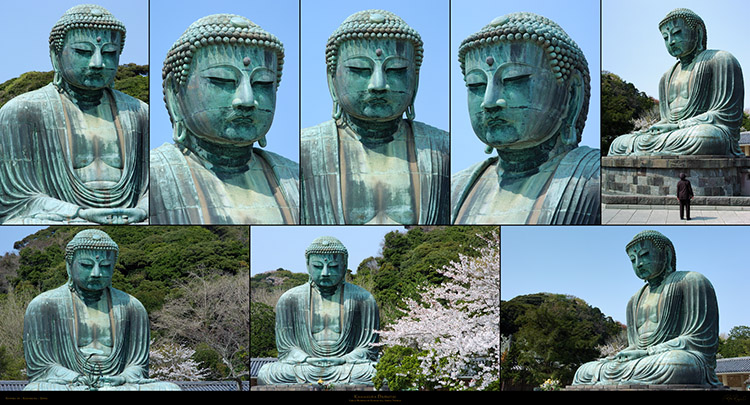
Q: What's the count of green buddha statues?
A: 8